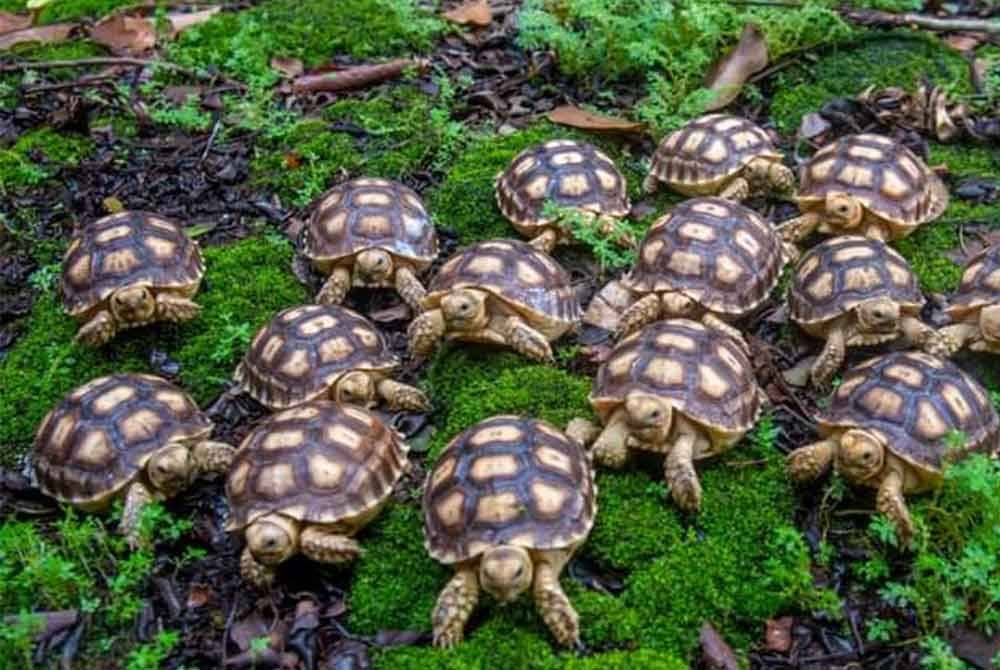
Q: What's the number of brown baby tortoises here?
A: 15